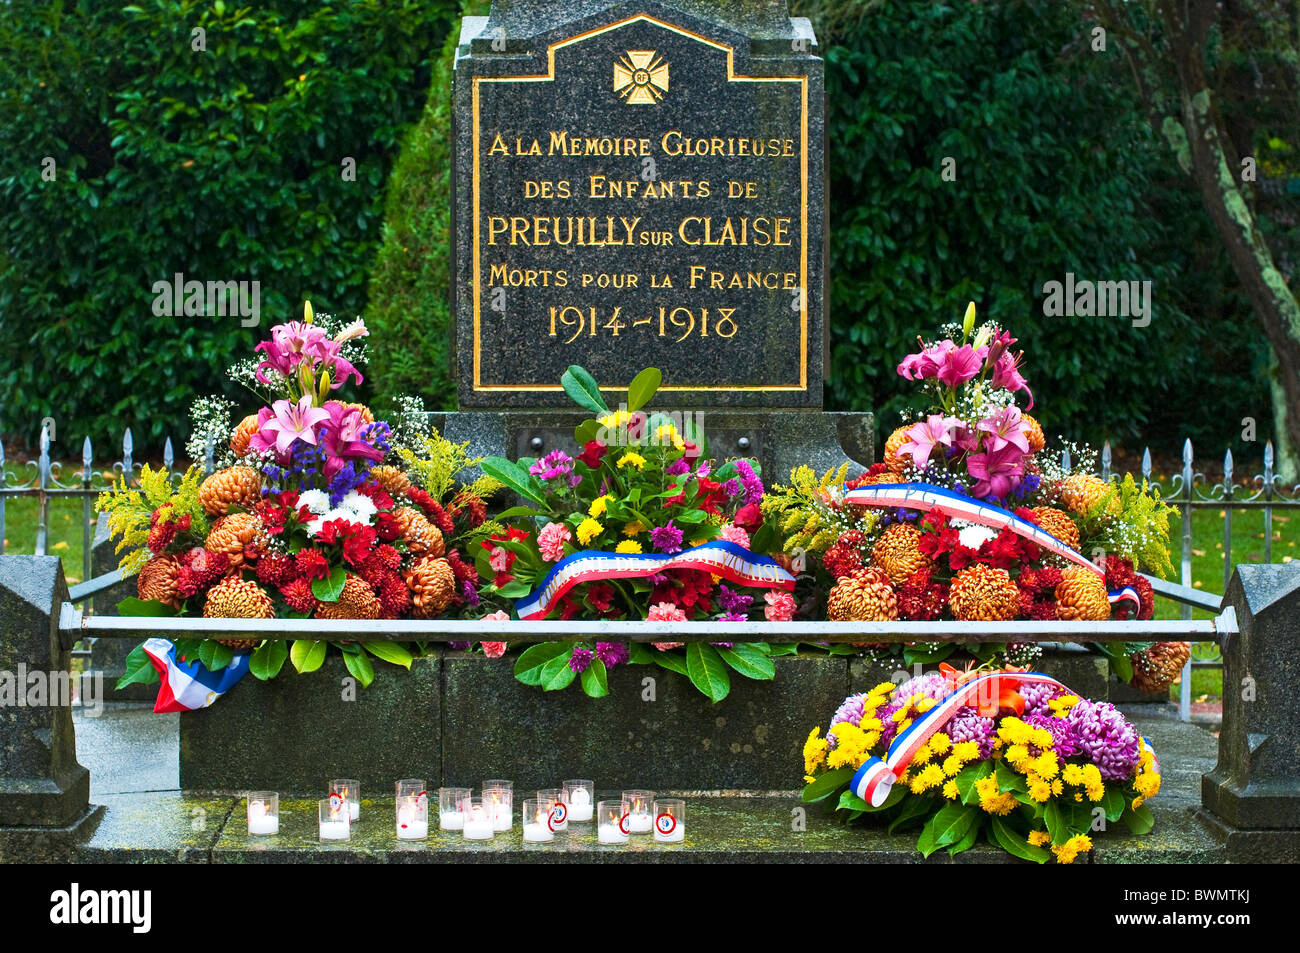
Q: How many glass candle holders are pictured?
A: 15